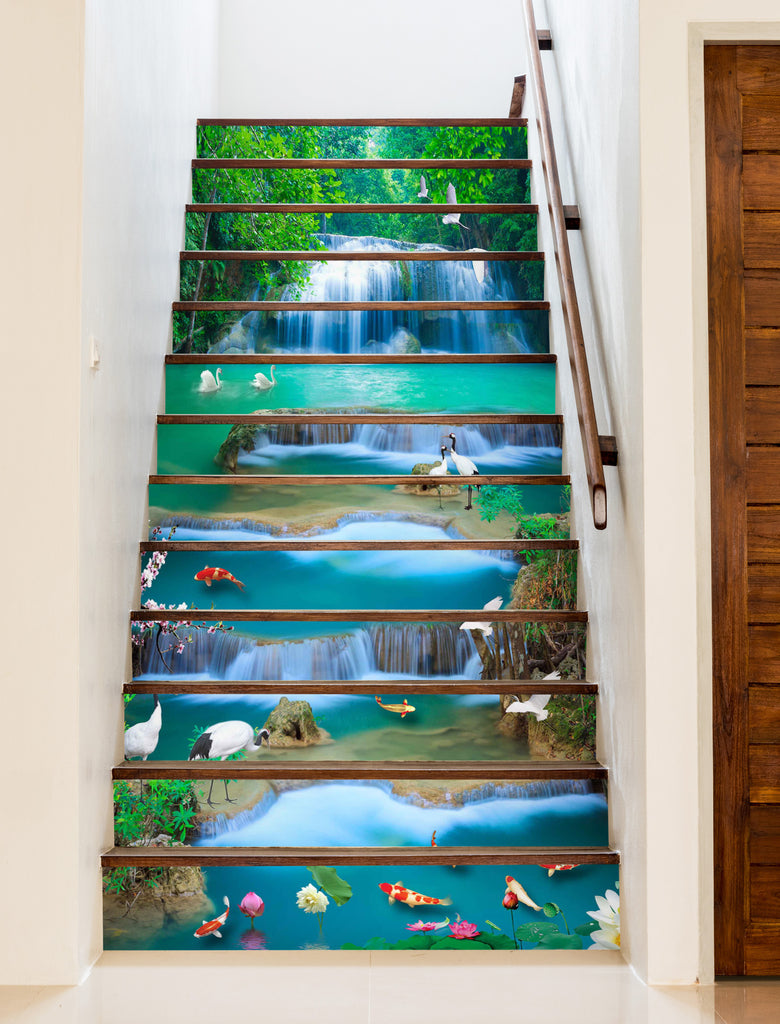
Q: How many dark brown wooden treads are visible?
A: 13